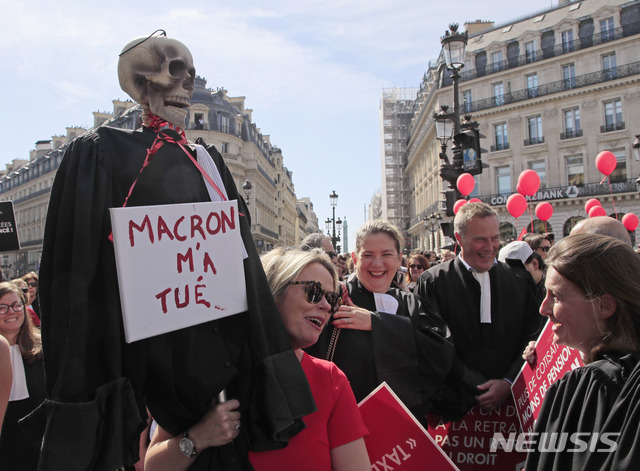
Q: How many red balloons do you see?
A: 11